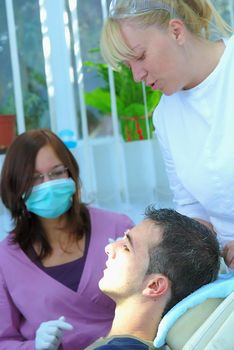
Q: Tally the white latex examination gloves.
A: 1